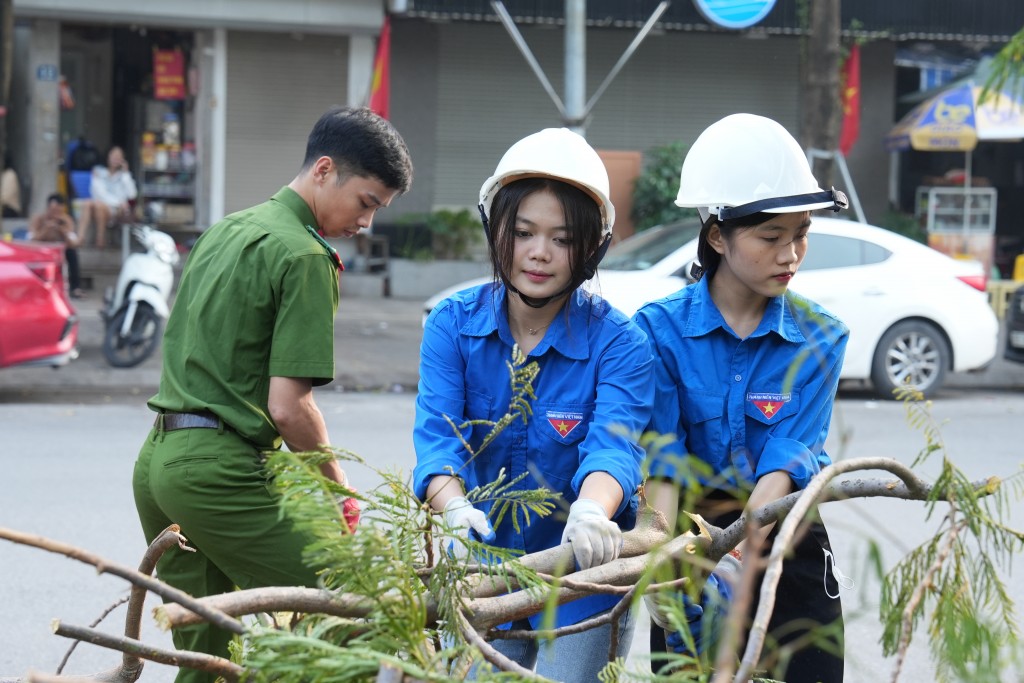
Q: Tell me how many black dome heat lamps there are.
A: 0